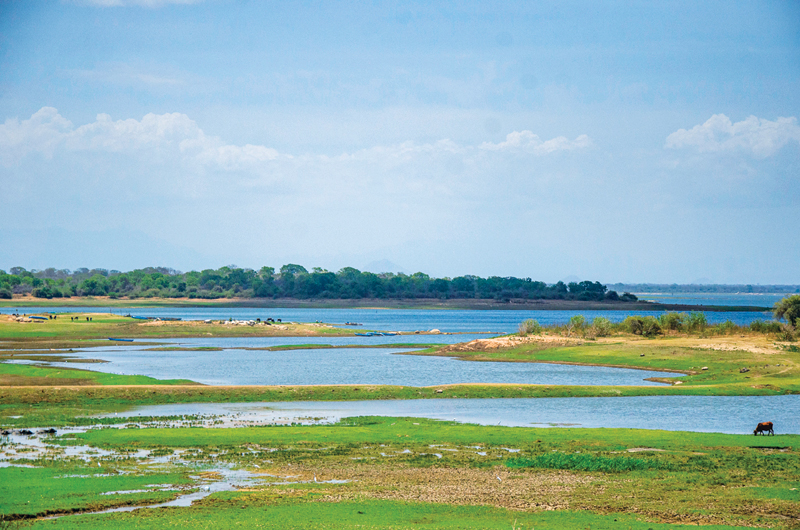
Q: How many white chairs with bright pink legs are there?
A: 0